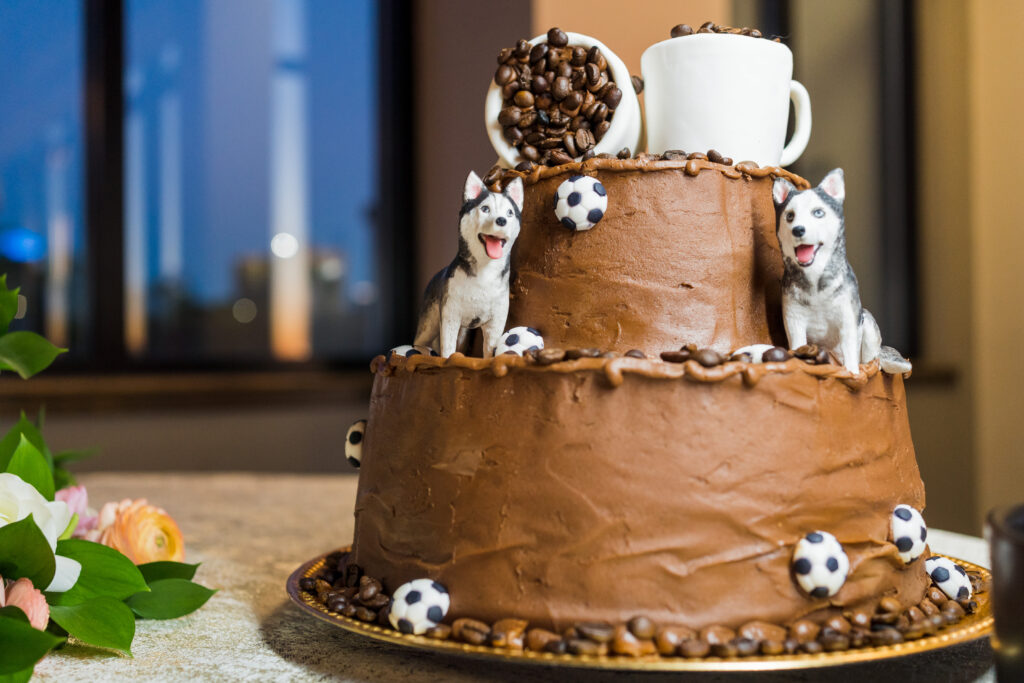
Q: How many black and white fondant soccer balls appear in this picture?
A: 9